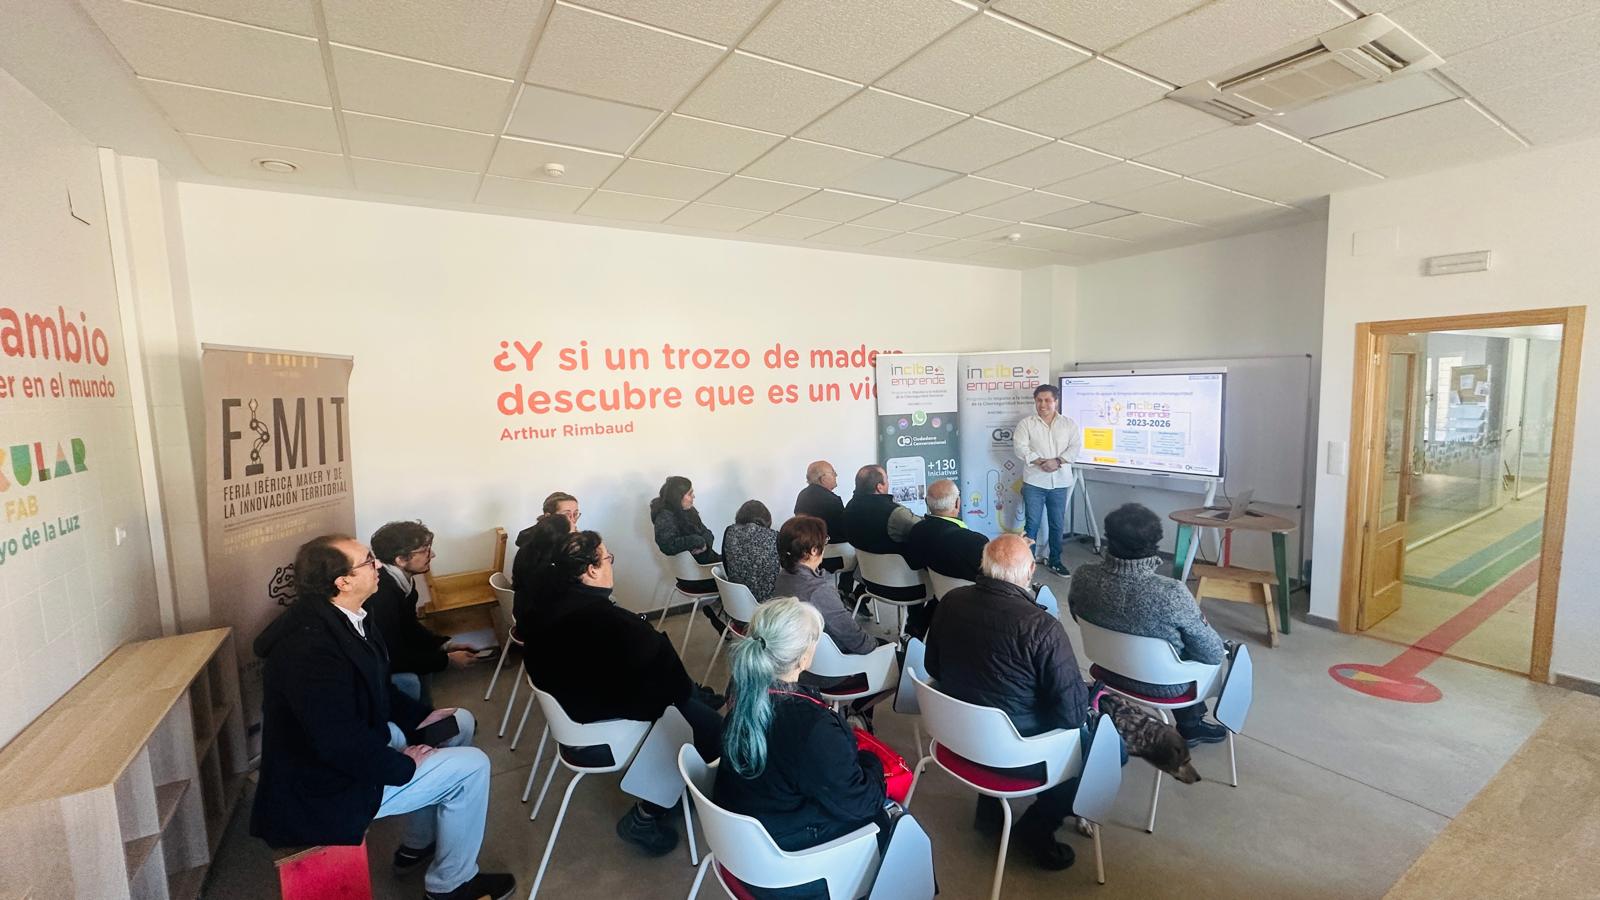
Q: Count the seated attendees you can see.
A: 14